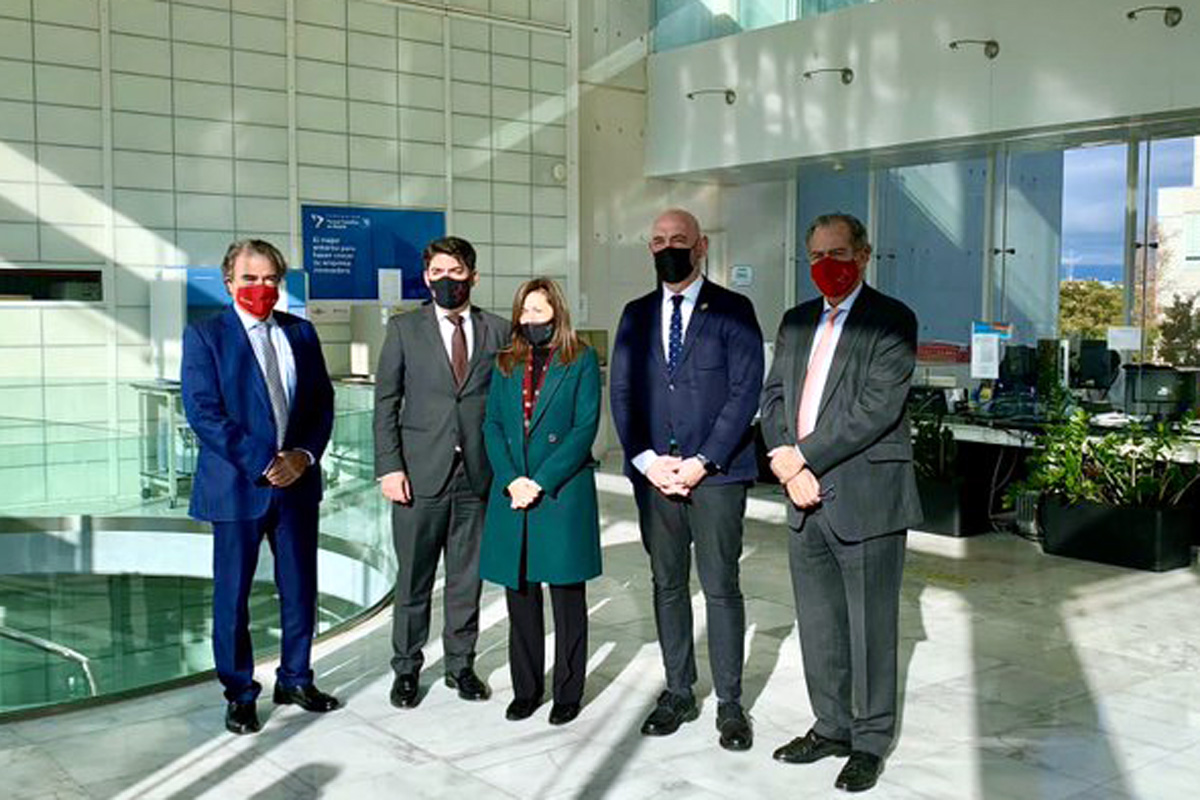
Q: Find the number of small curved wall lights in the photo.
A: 4